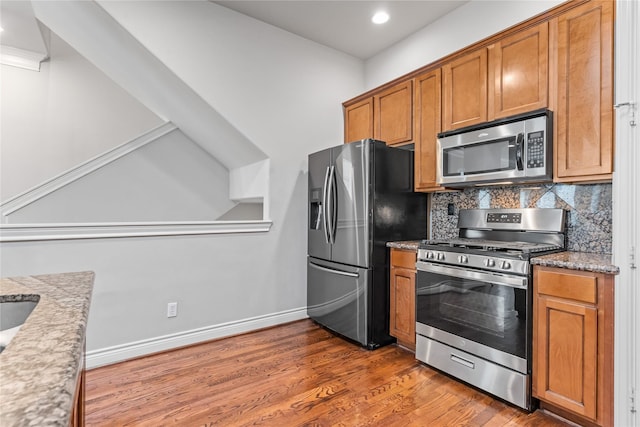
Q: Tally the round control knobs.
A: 5